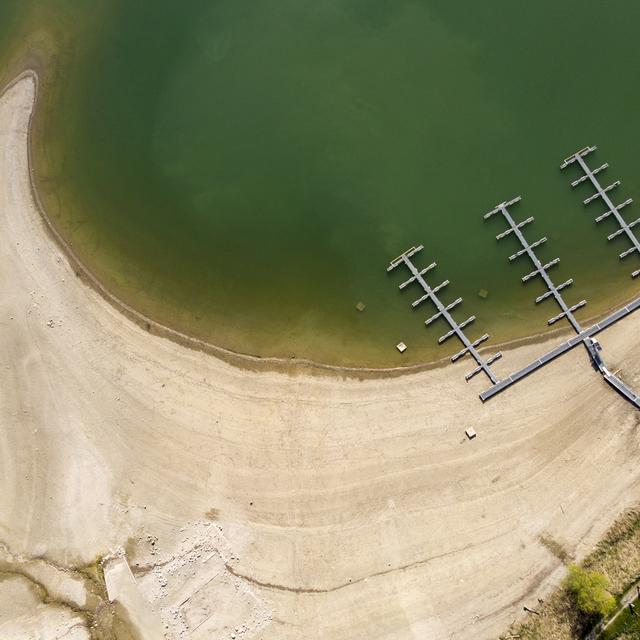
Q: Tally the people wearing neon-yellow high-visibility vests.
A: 0